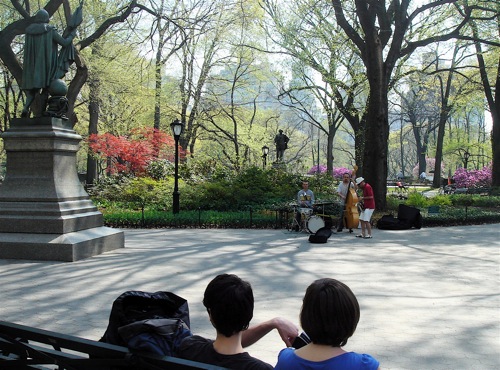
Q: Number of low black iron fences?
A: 1